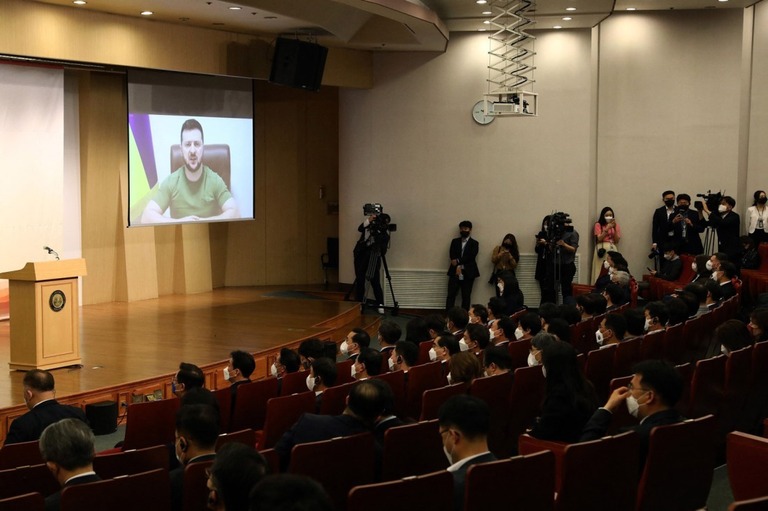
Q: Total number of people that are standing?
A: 10